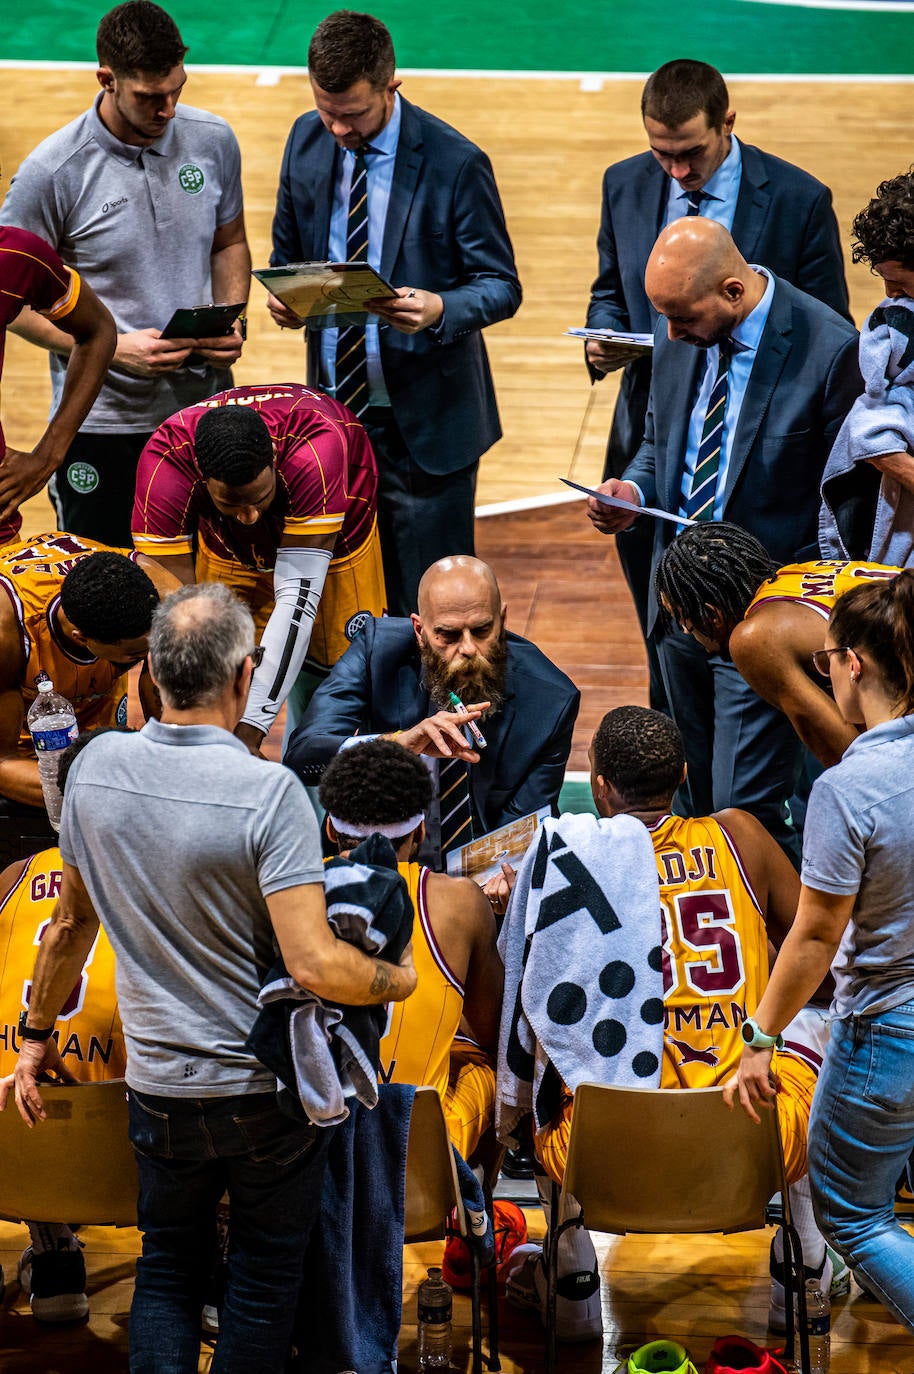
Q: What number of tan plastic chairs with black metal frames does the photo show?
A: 3